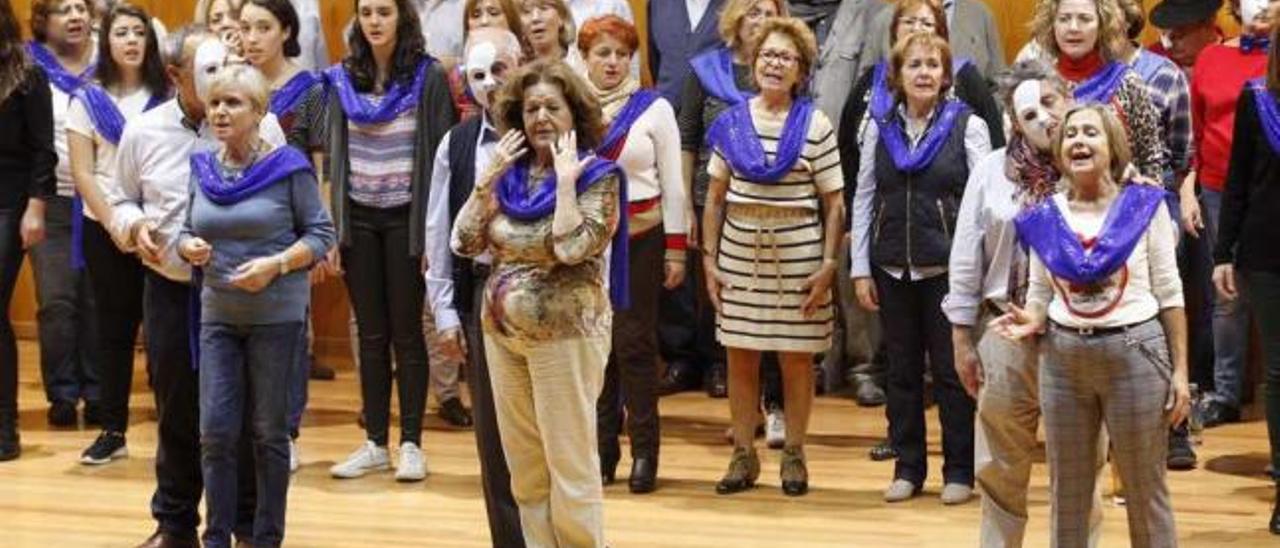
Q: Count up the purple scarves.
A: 14